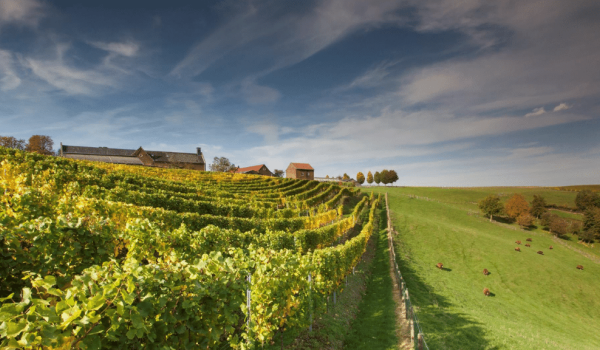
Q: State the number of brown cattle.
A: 10